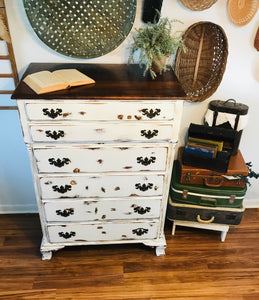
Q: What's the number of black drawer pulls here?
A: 12